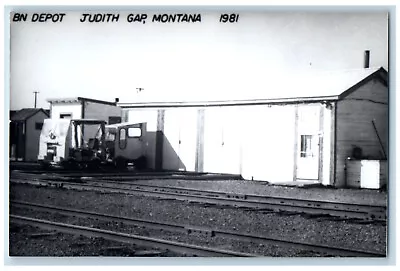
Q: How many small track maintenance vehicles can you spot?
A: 2